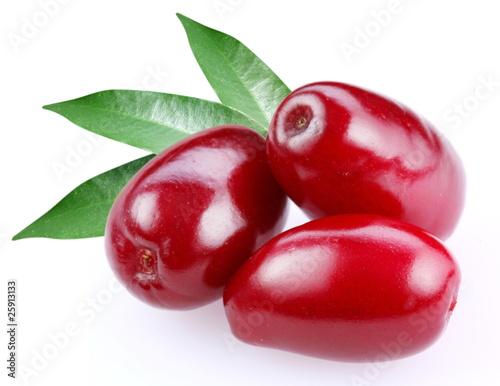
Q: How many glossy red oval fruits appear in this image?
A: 3